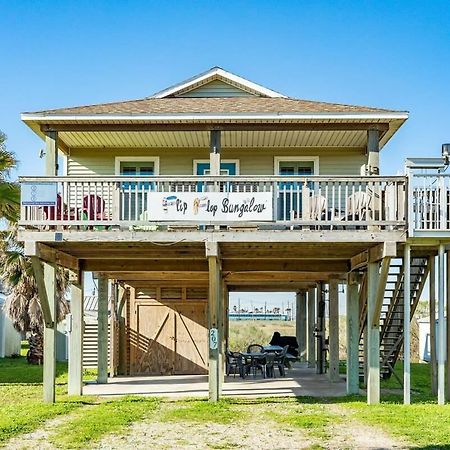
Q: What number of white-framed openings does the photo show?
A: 3